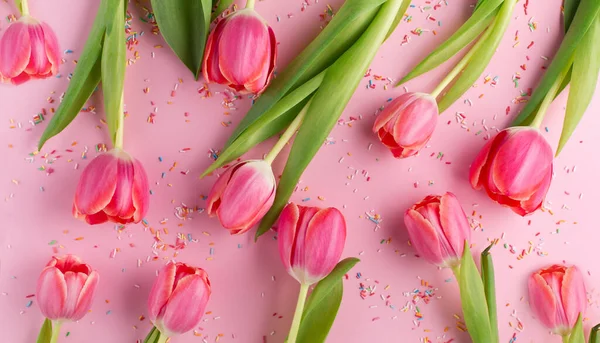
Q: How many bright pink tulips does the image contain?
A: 11